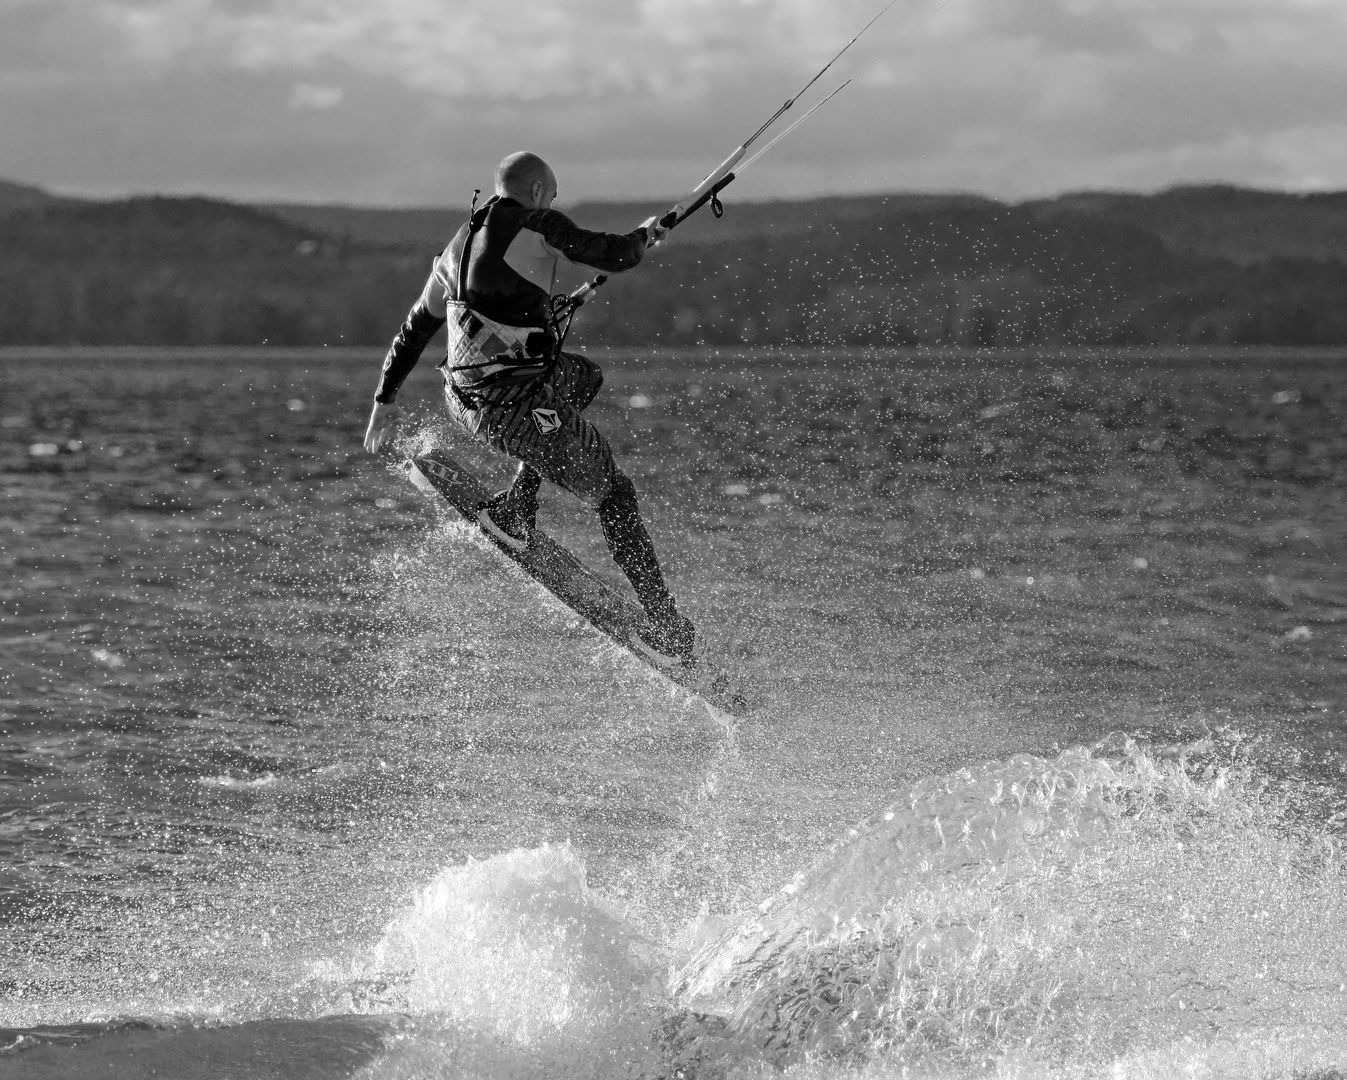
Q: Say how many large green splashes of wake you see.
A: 0